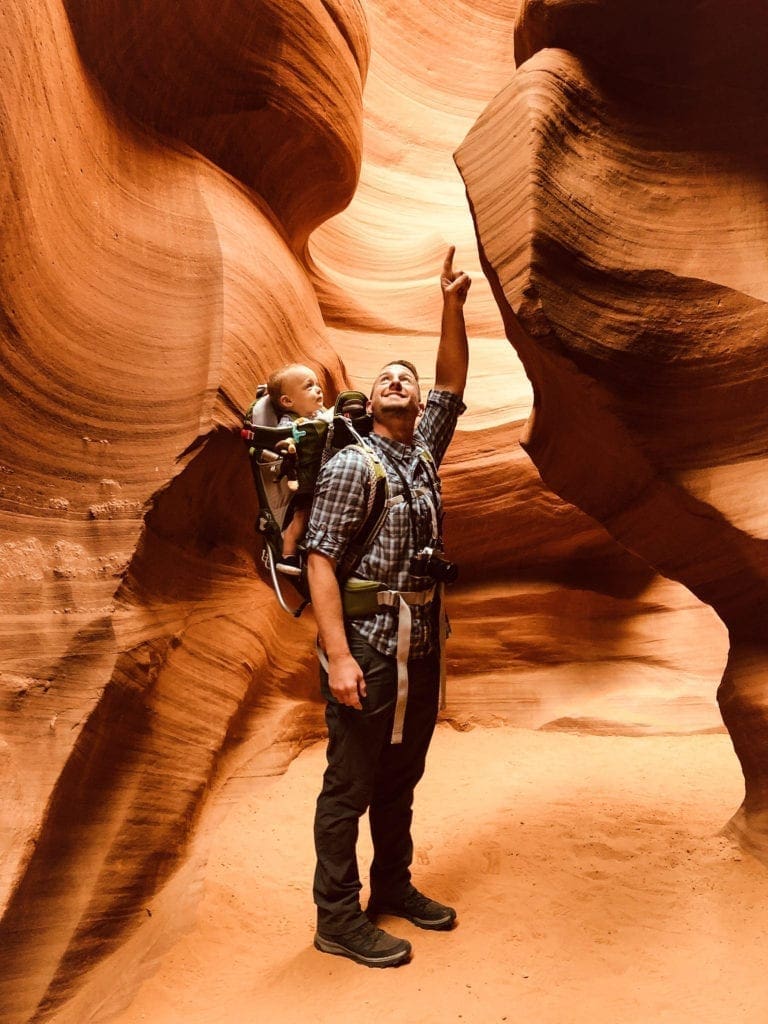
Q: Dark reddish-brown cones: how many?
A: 0